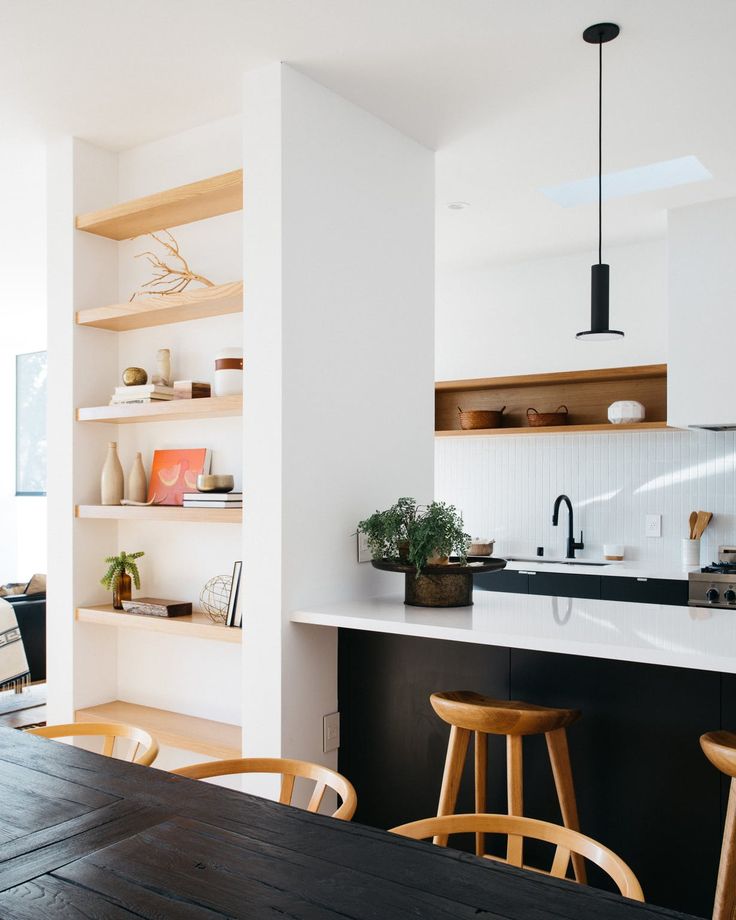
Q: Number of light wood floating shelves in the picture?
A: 6